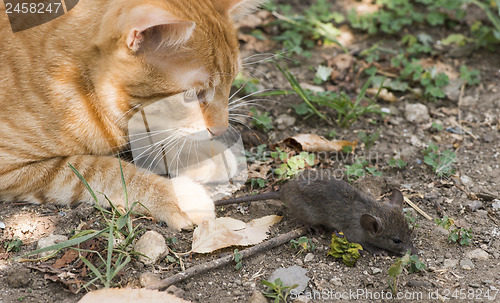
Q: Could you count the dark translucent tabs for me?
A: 1